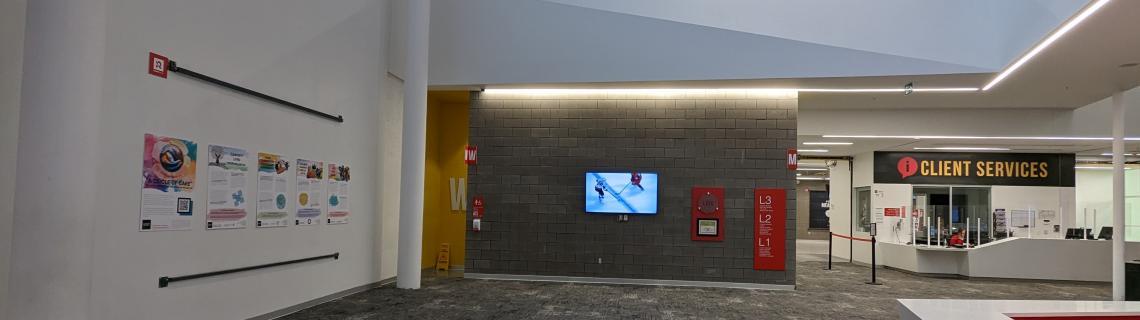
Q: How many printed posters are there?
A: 5